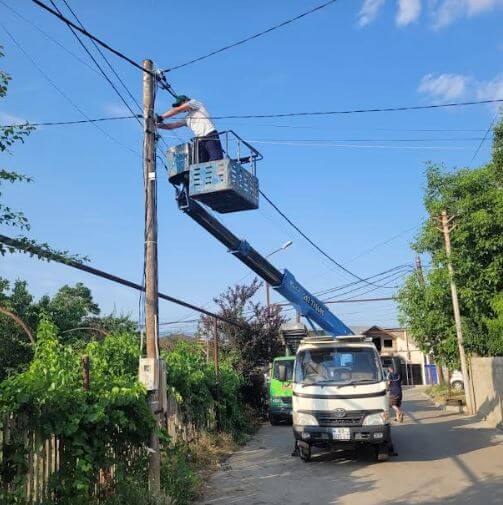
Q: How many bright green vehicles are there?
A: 1